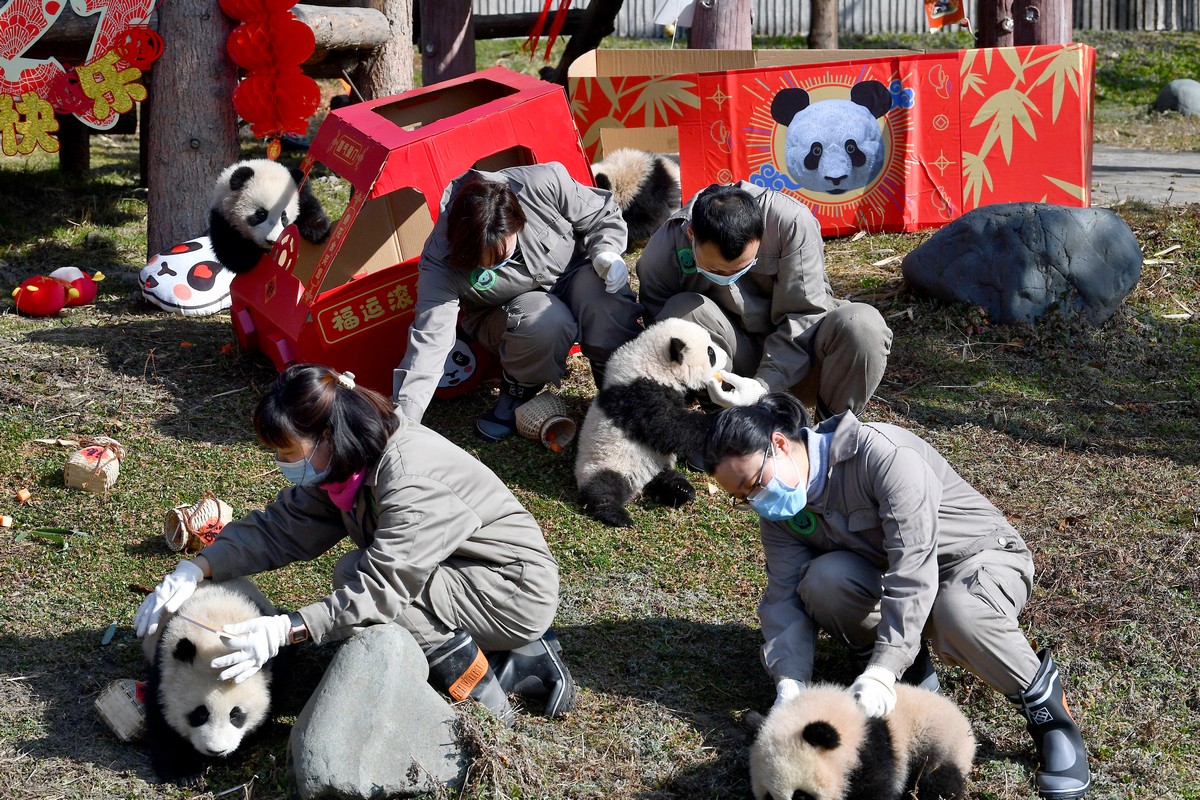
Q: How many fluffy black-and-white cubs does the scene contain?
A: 5